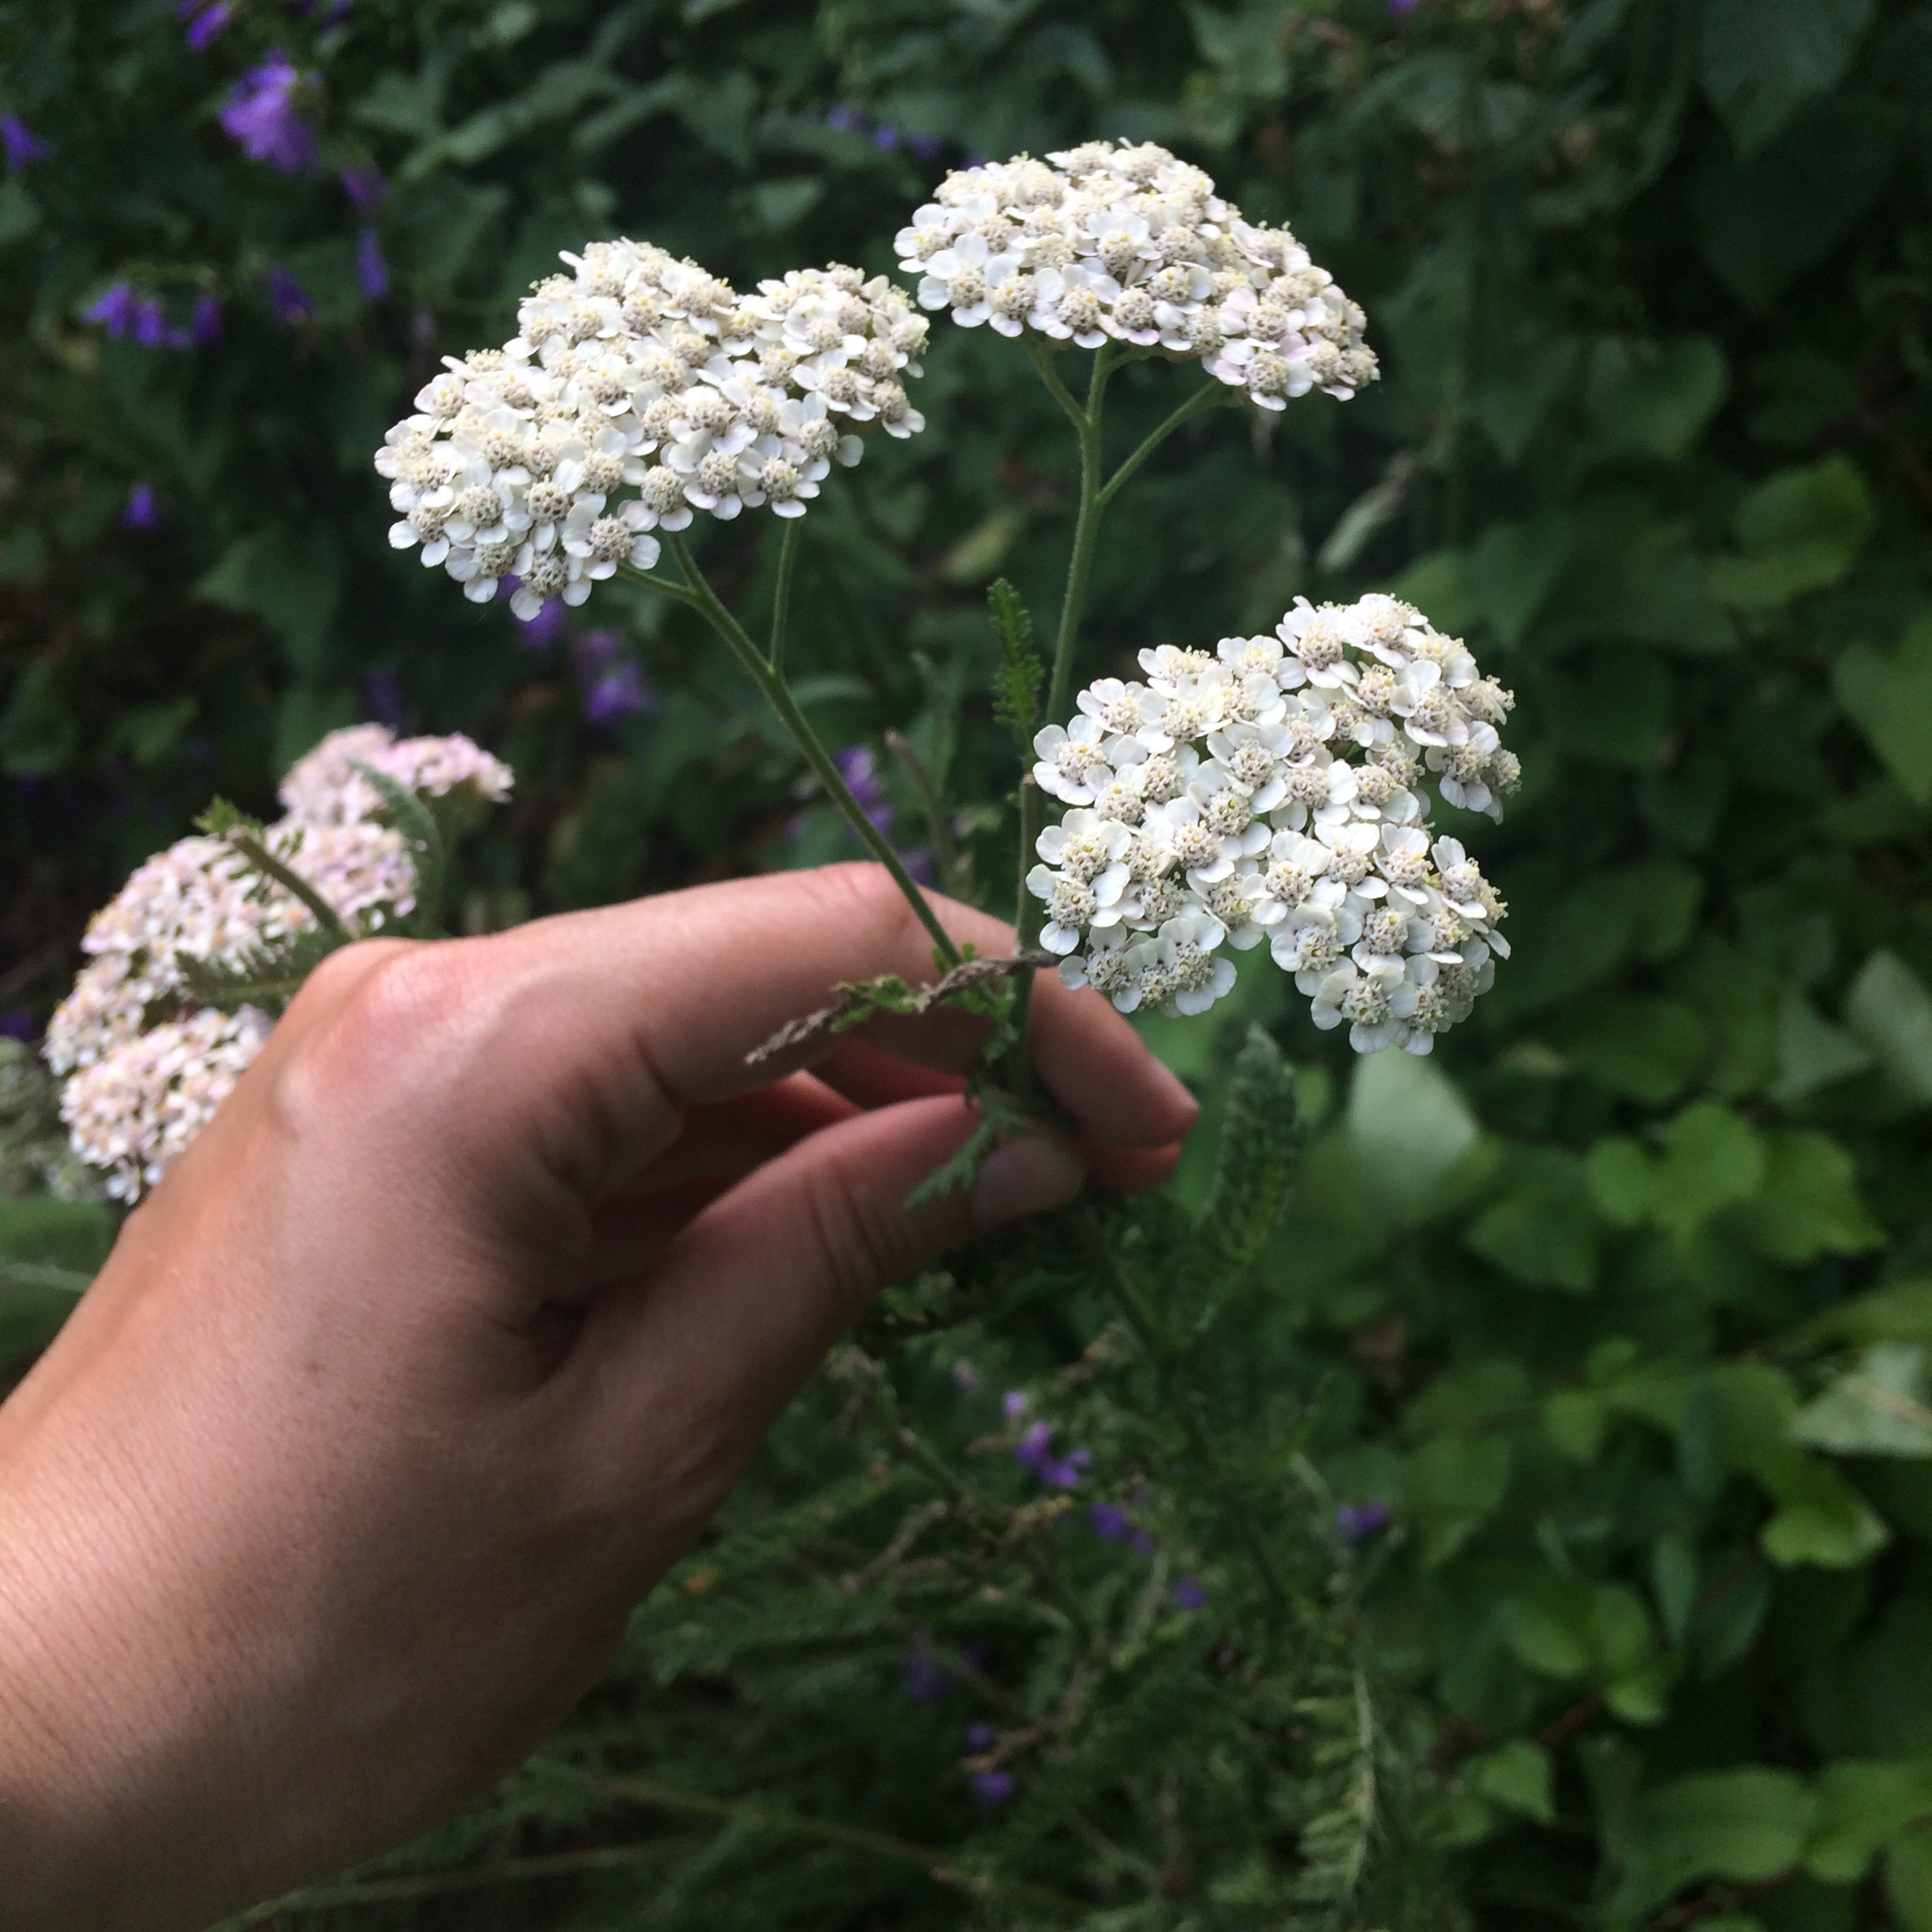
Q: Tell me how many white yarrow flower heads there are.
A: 3